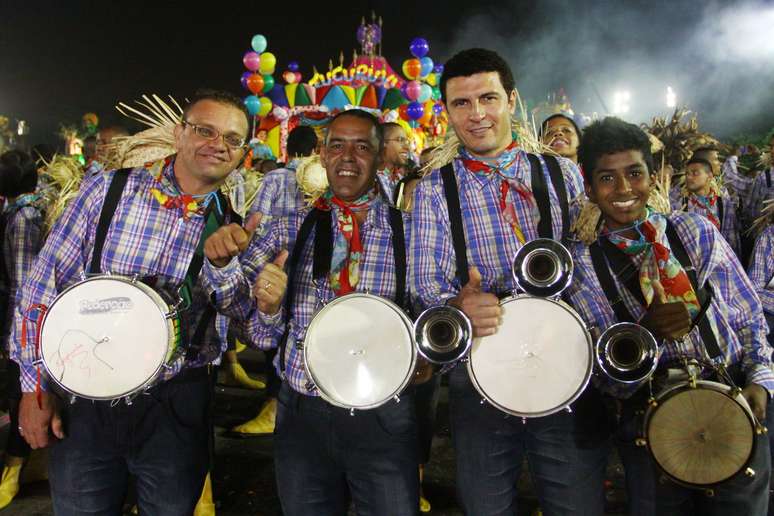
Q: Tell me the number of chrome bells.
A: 3